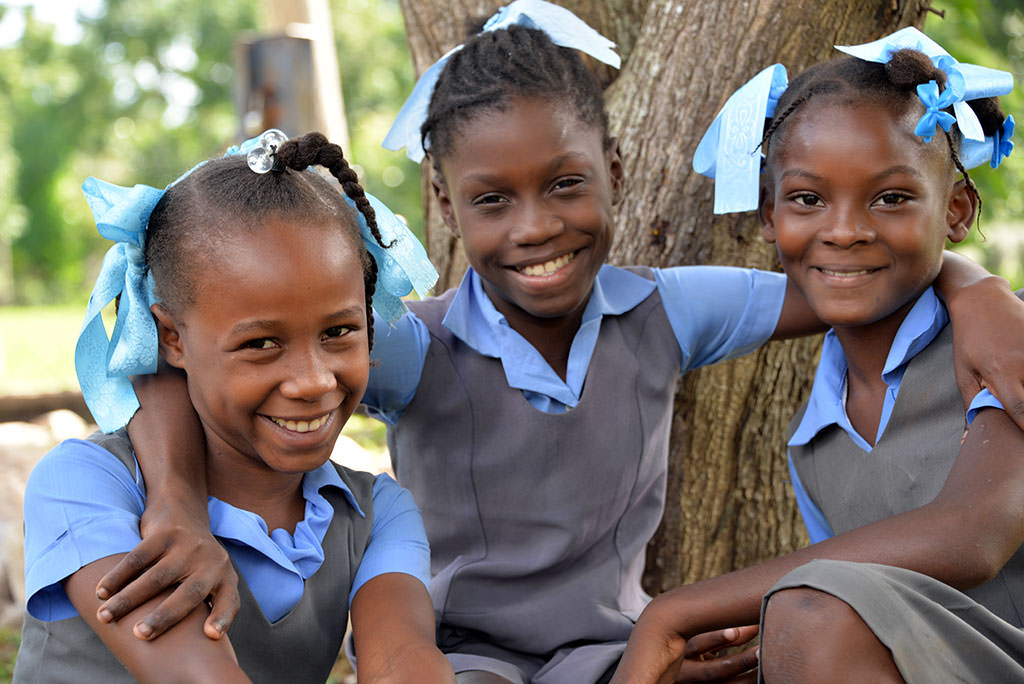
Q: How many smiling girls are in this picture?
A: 3